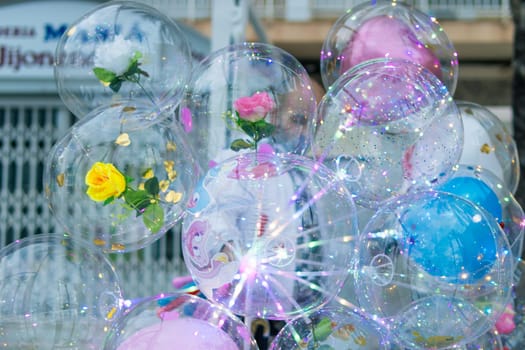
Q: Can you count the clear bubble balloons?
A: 13